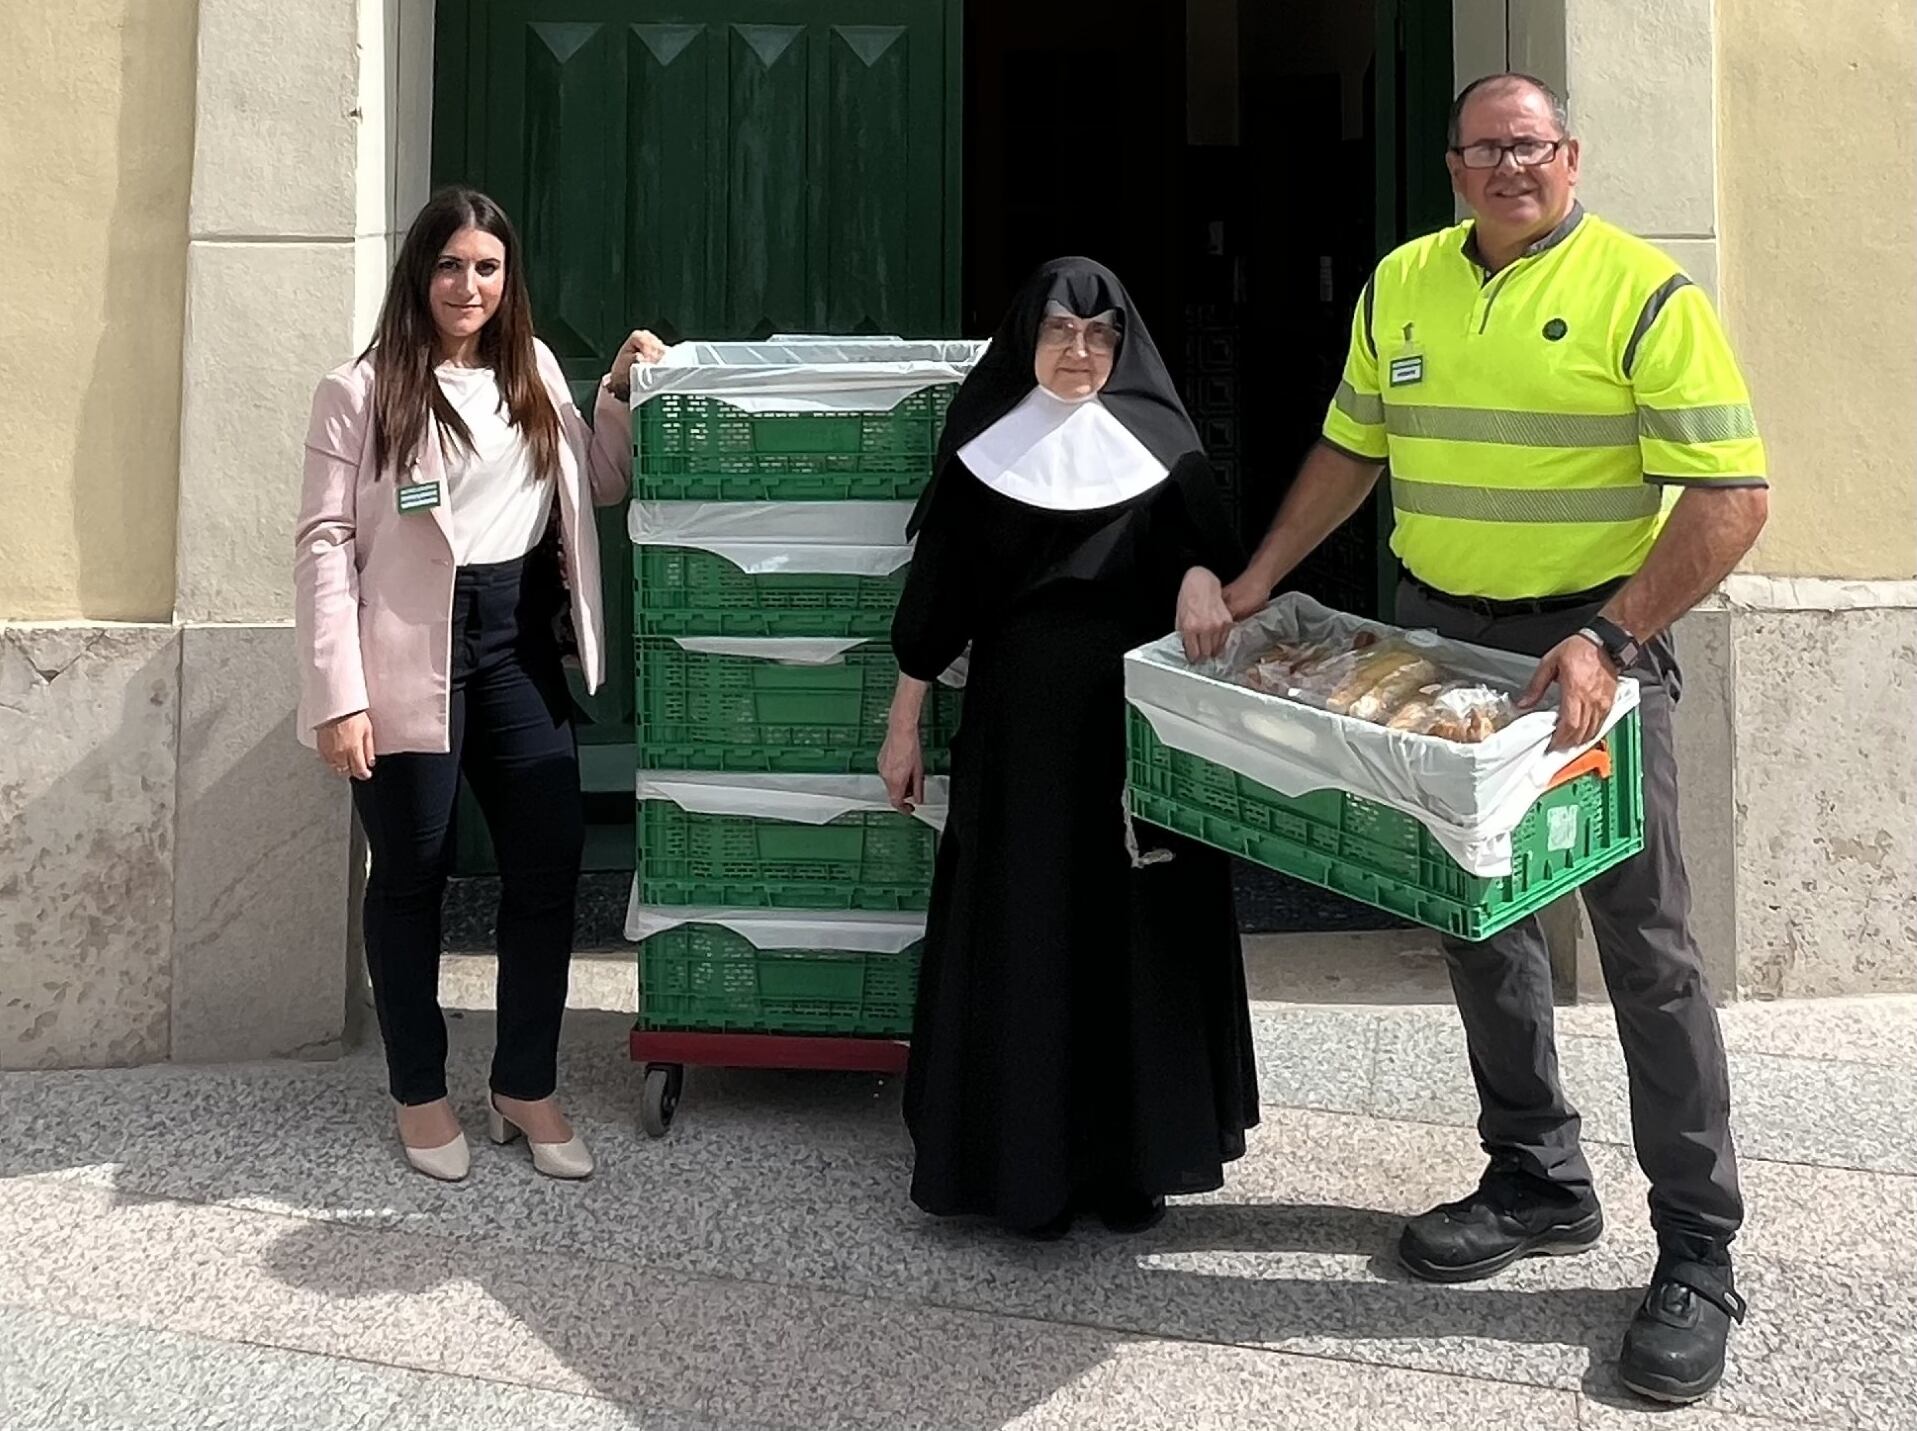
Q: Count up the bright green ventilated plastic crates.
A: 6